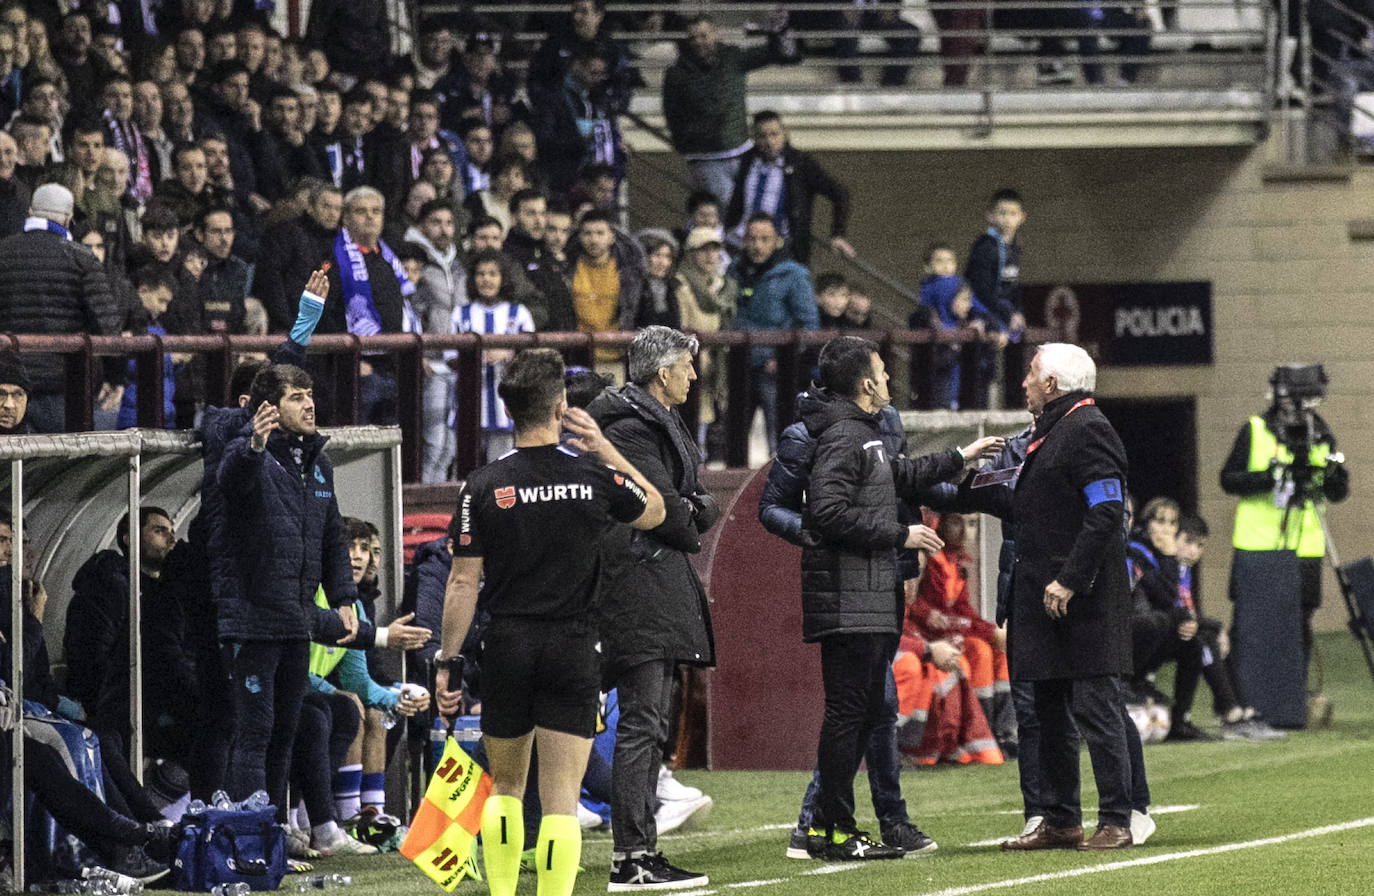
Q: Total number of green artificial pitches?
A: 1